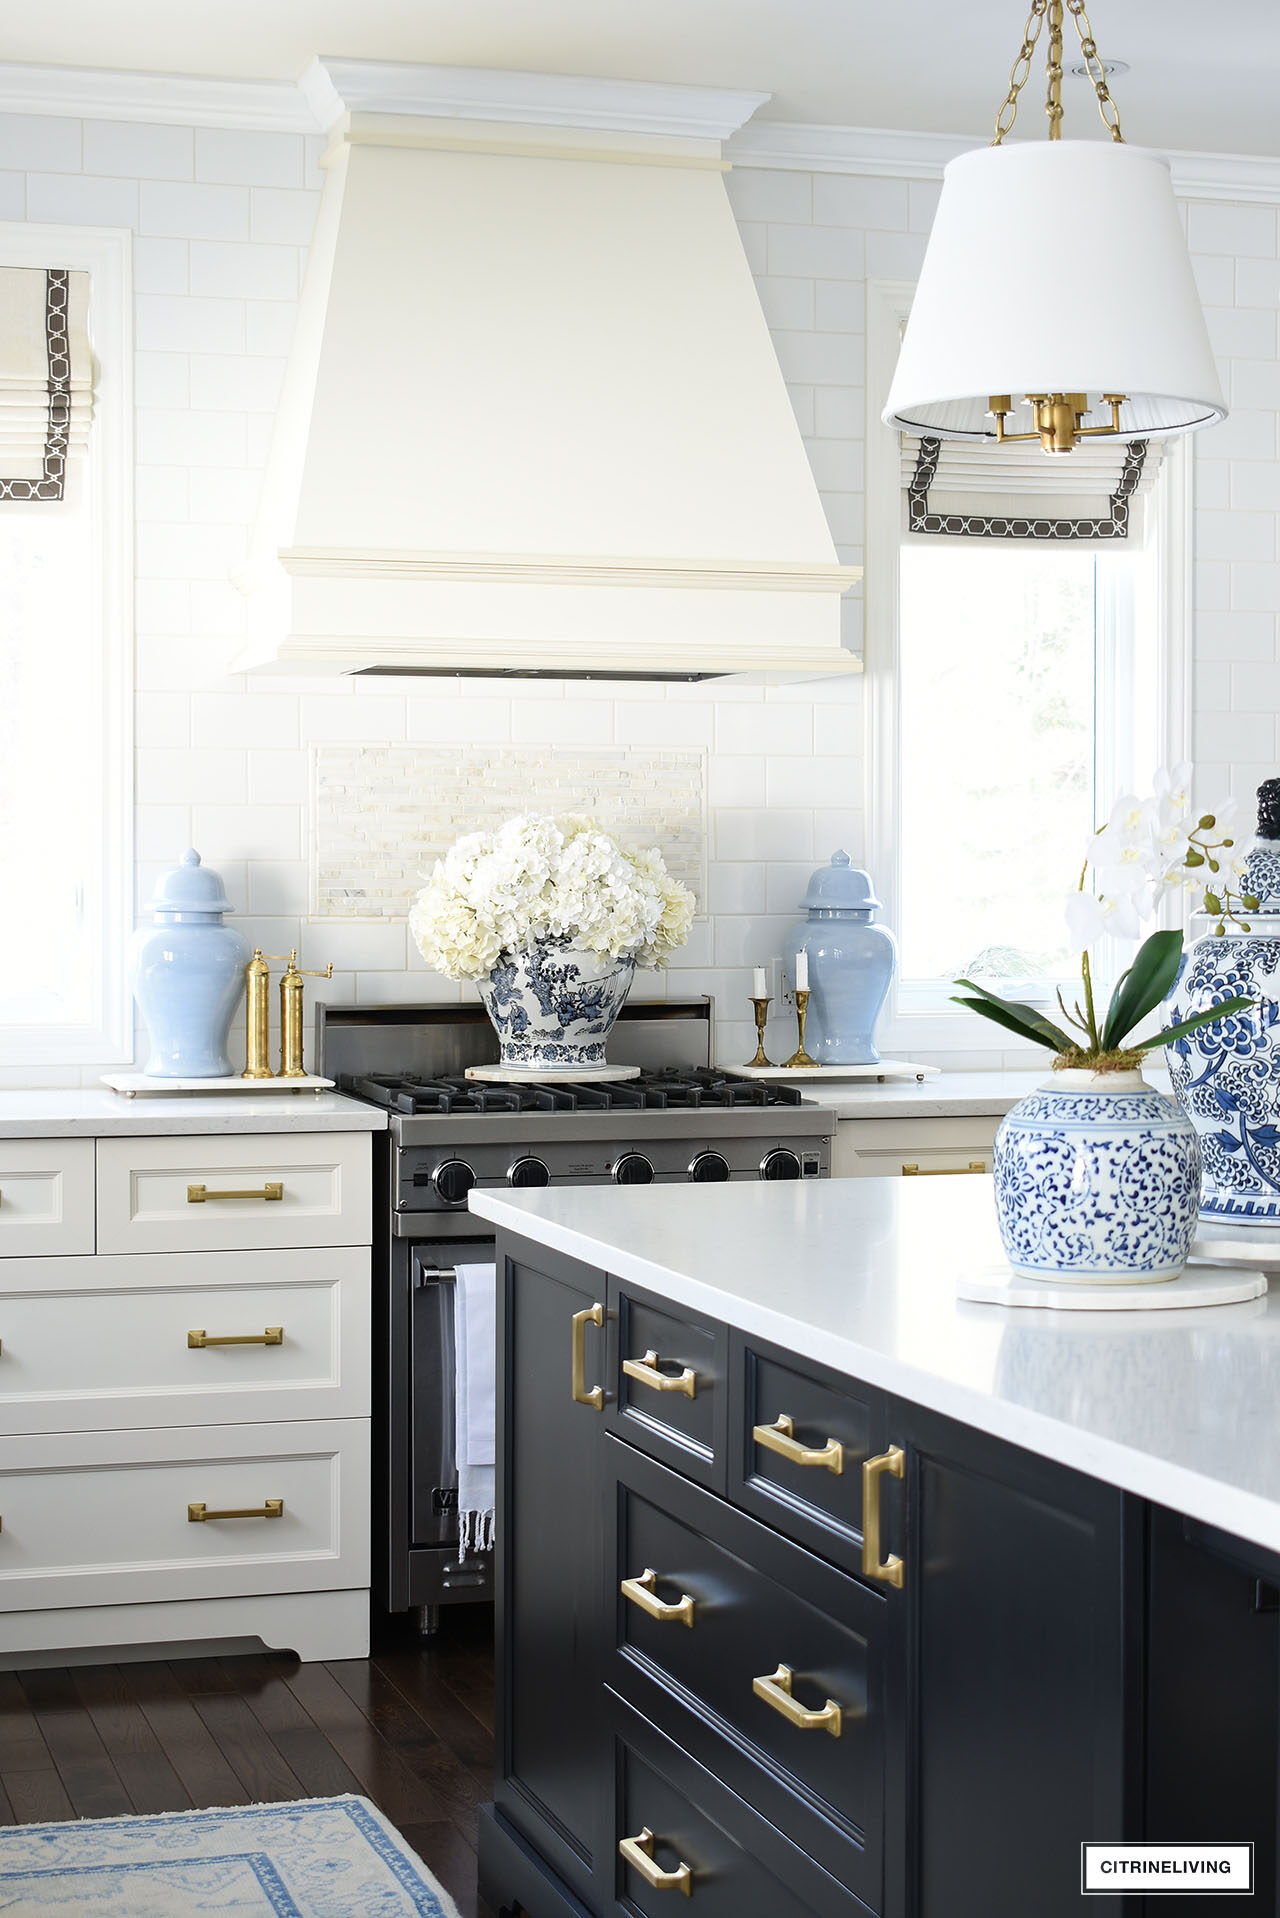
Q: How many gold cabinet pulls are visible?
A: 11